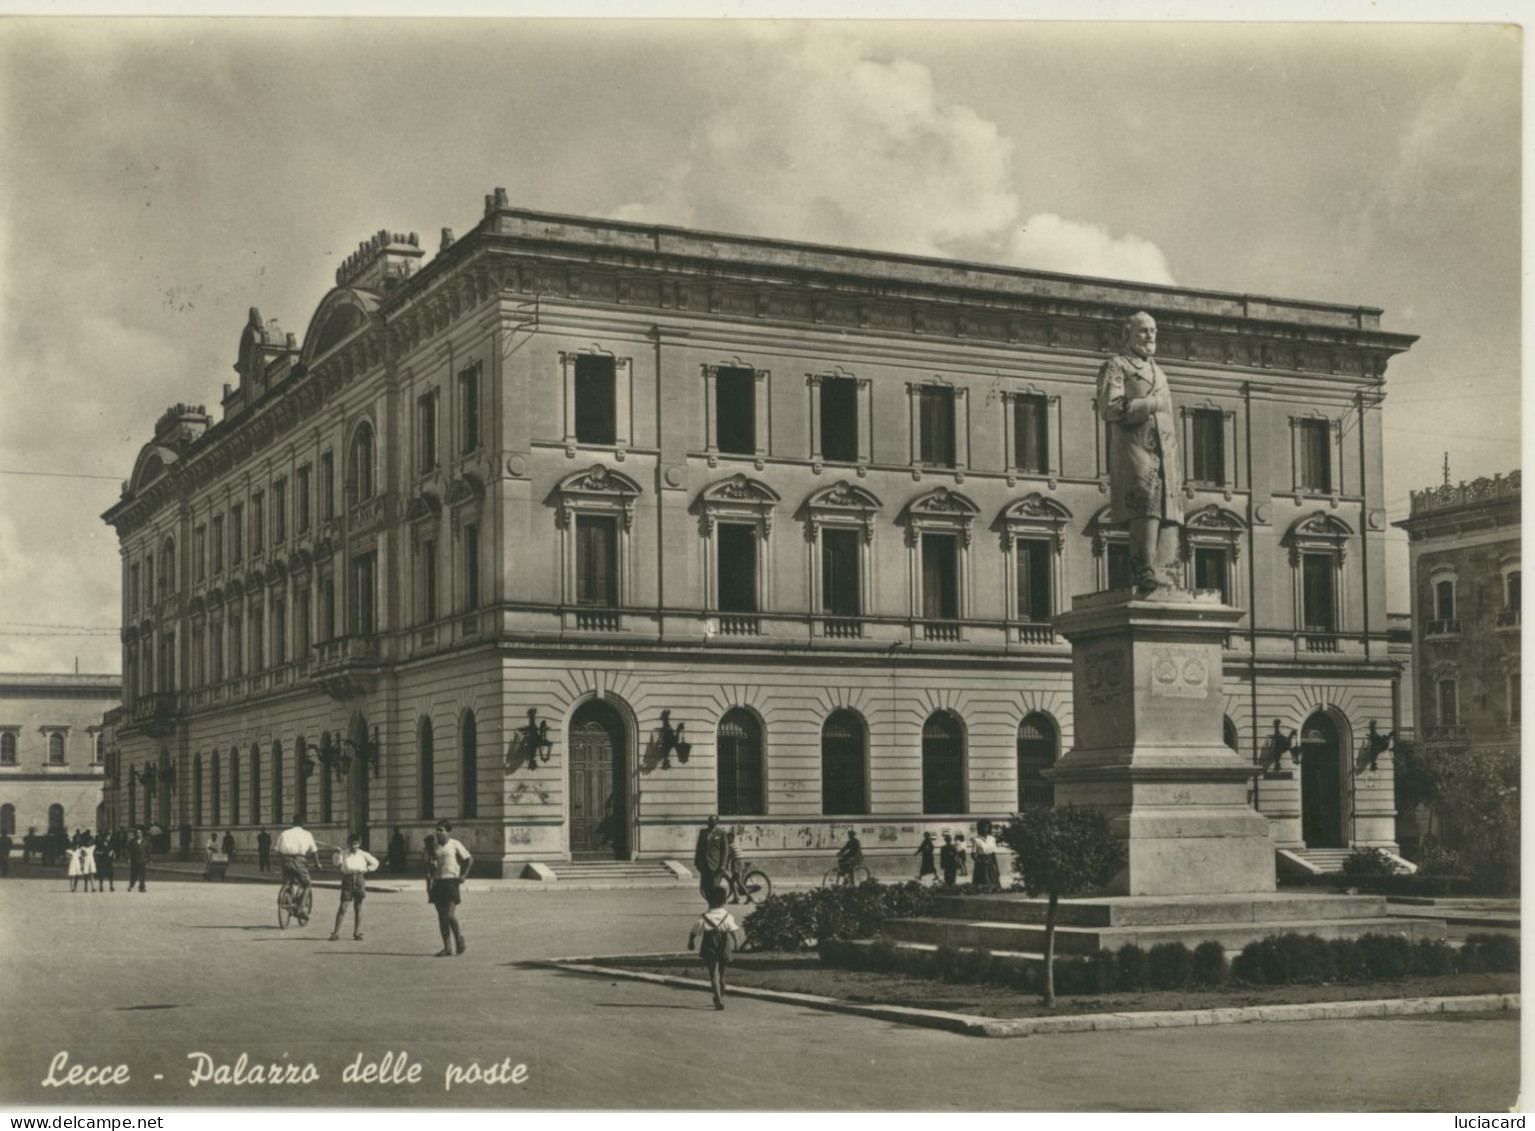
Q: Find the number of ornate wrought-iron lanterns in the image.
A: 8